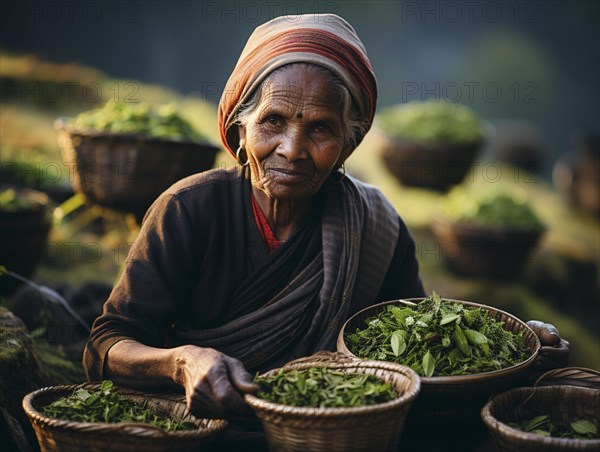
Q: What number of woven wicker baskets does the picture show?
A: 8